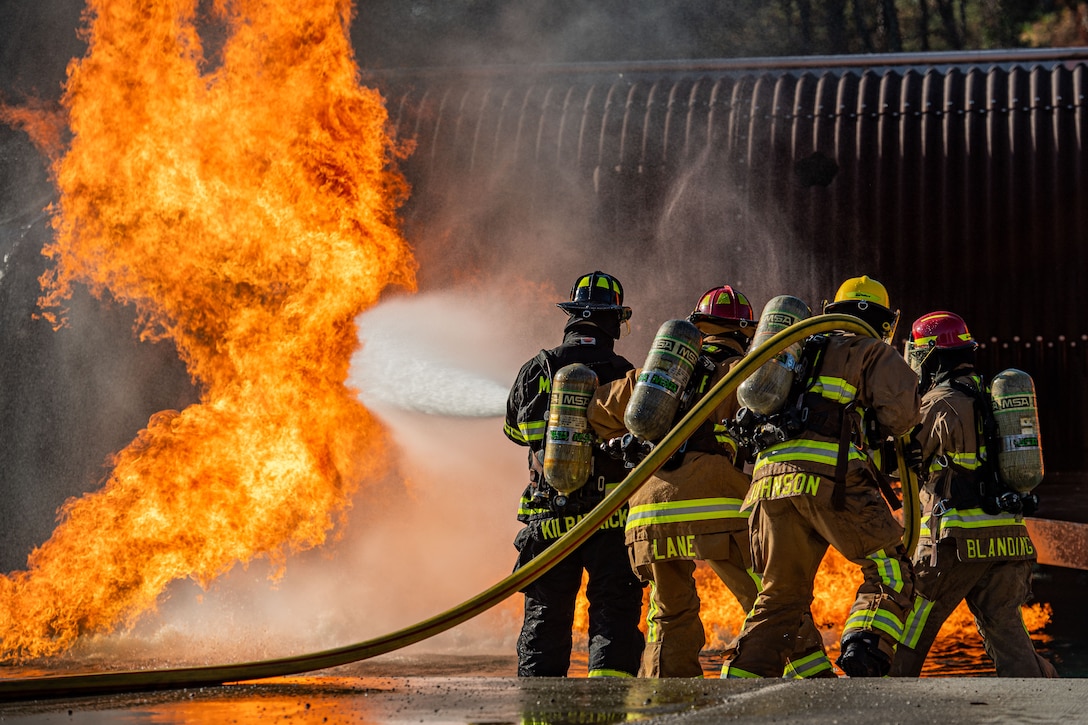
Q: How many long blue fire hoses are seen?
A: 0